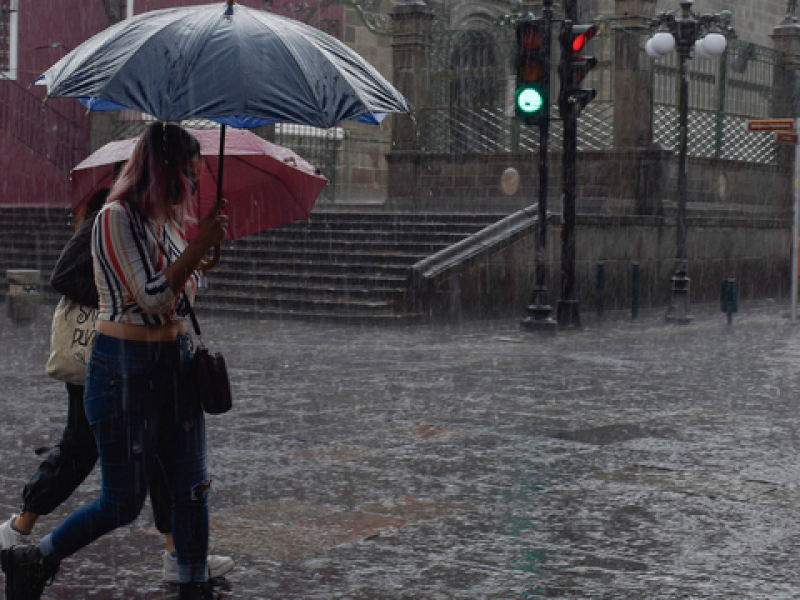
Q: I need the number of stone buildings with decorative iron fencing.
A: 1